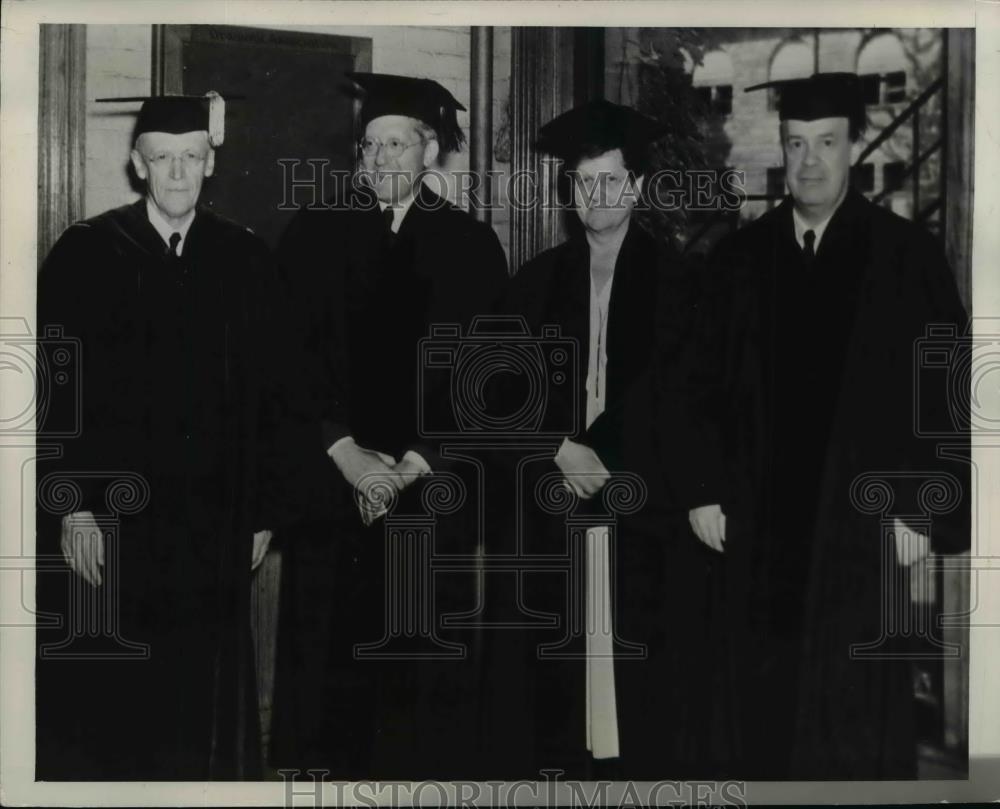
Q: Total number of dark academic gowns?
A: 4